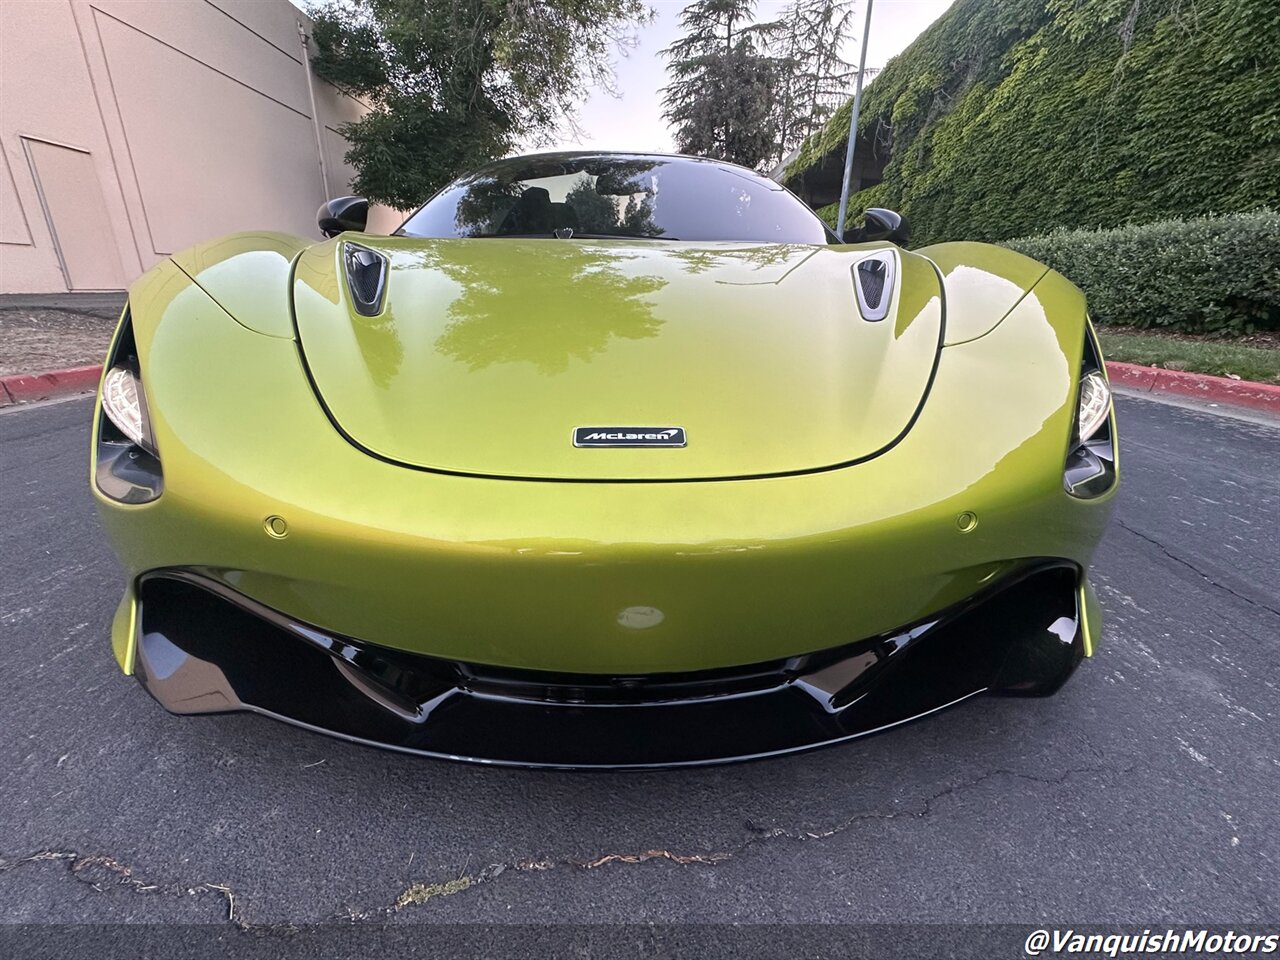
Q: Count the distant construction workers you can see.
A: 0